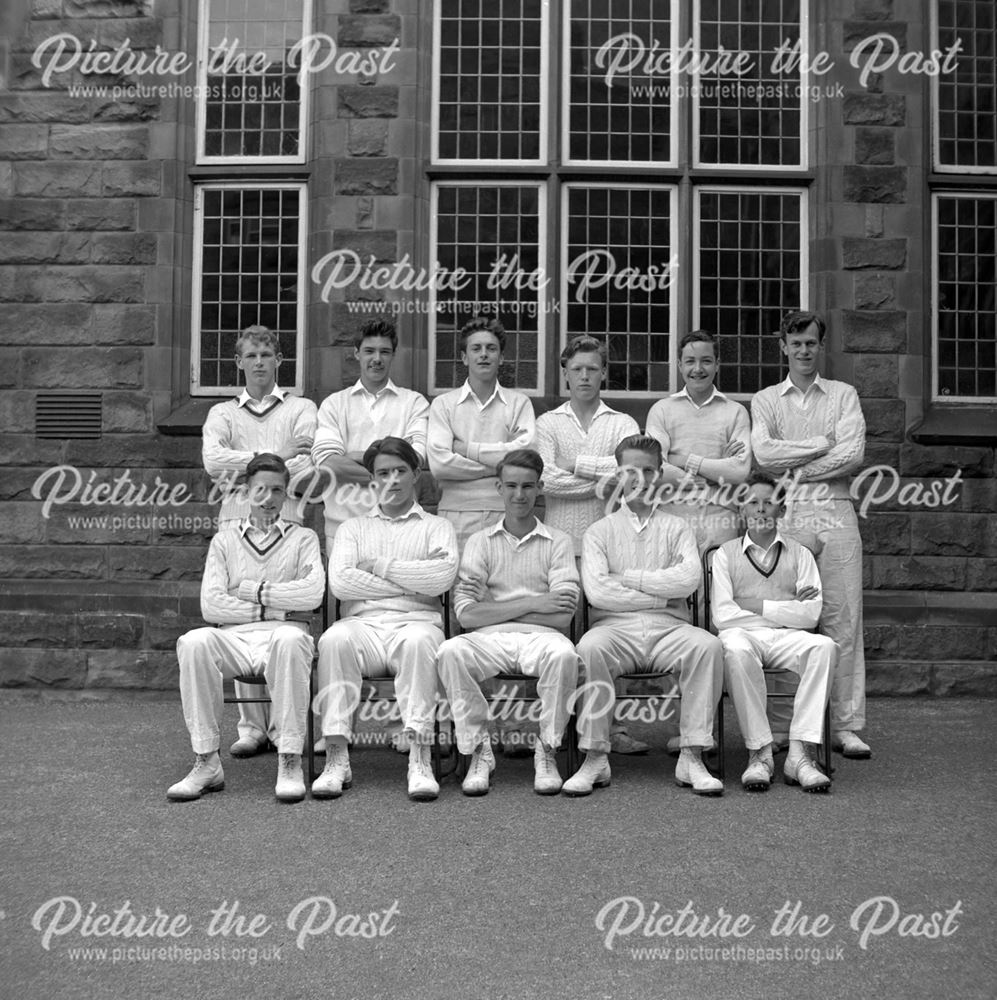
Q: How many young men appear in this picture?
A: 11